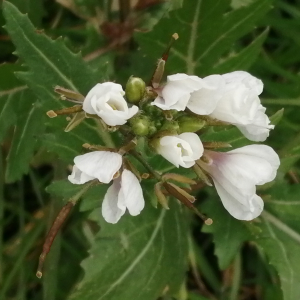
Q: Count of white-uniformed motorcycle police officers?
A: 0